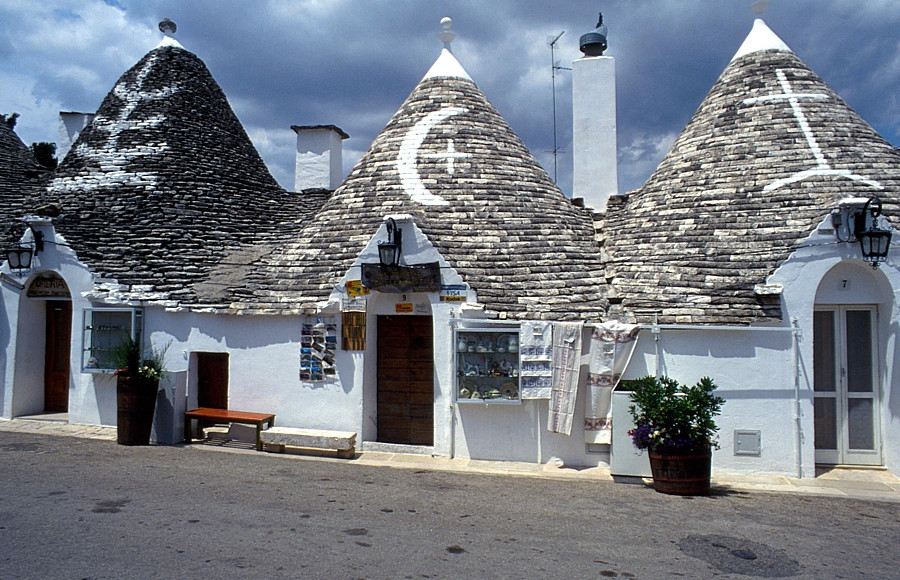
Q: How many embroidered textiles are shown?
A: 3